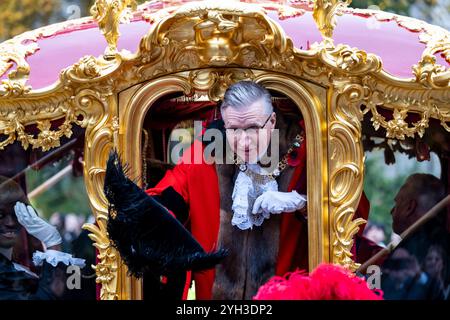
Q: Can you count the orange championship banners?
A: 0